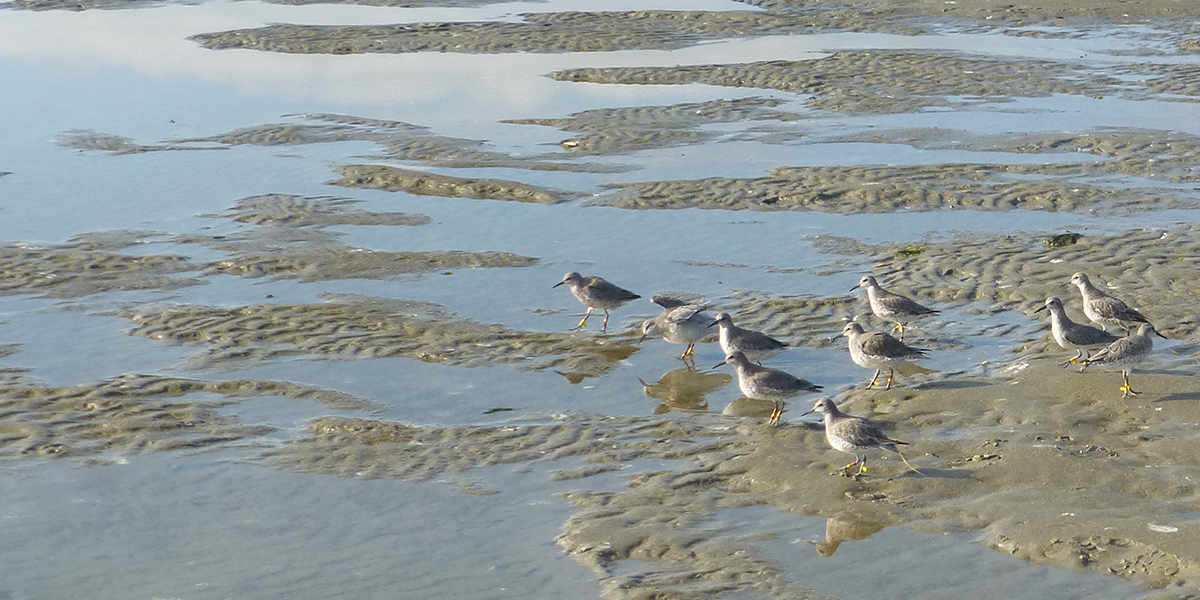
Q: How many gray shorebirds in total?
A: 10